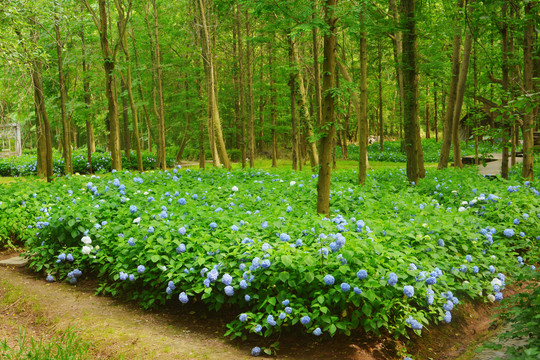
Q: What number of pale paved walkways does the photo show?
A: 1